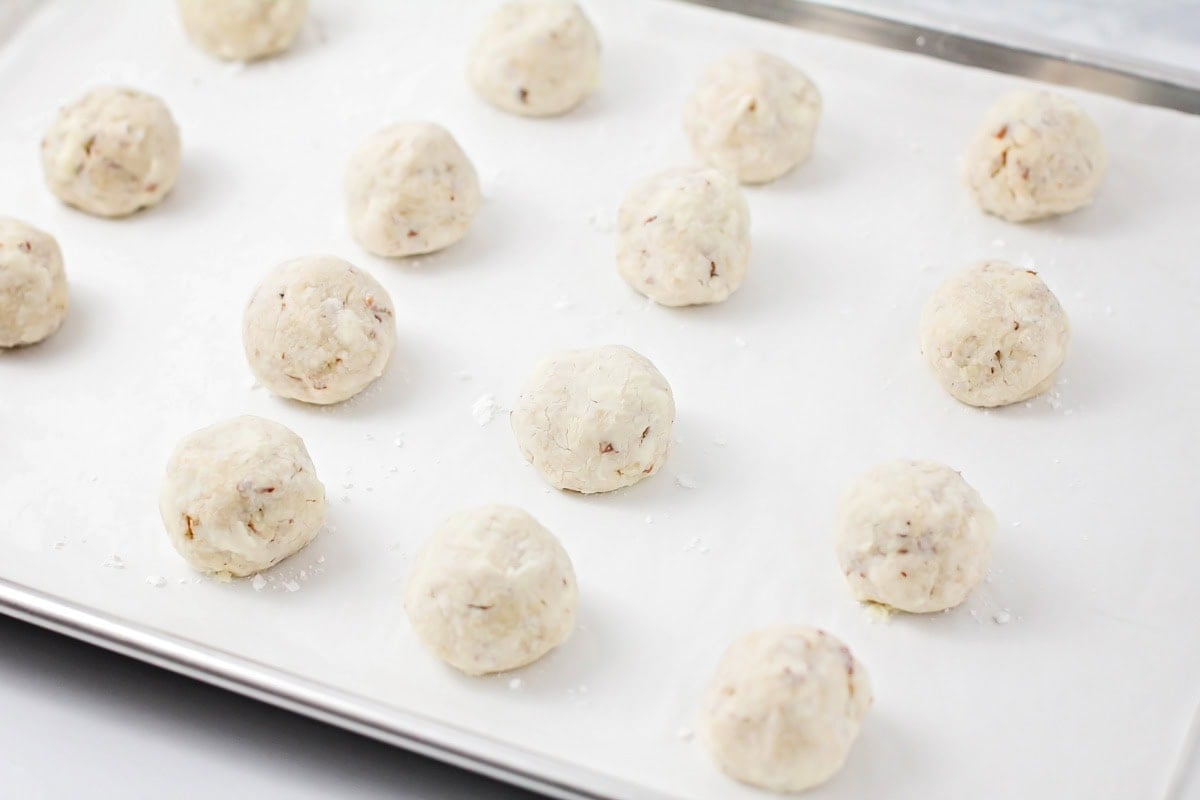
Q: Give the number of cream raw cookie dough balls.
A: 15